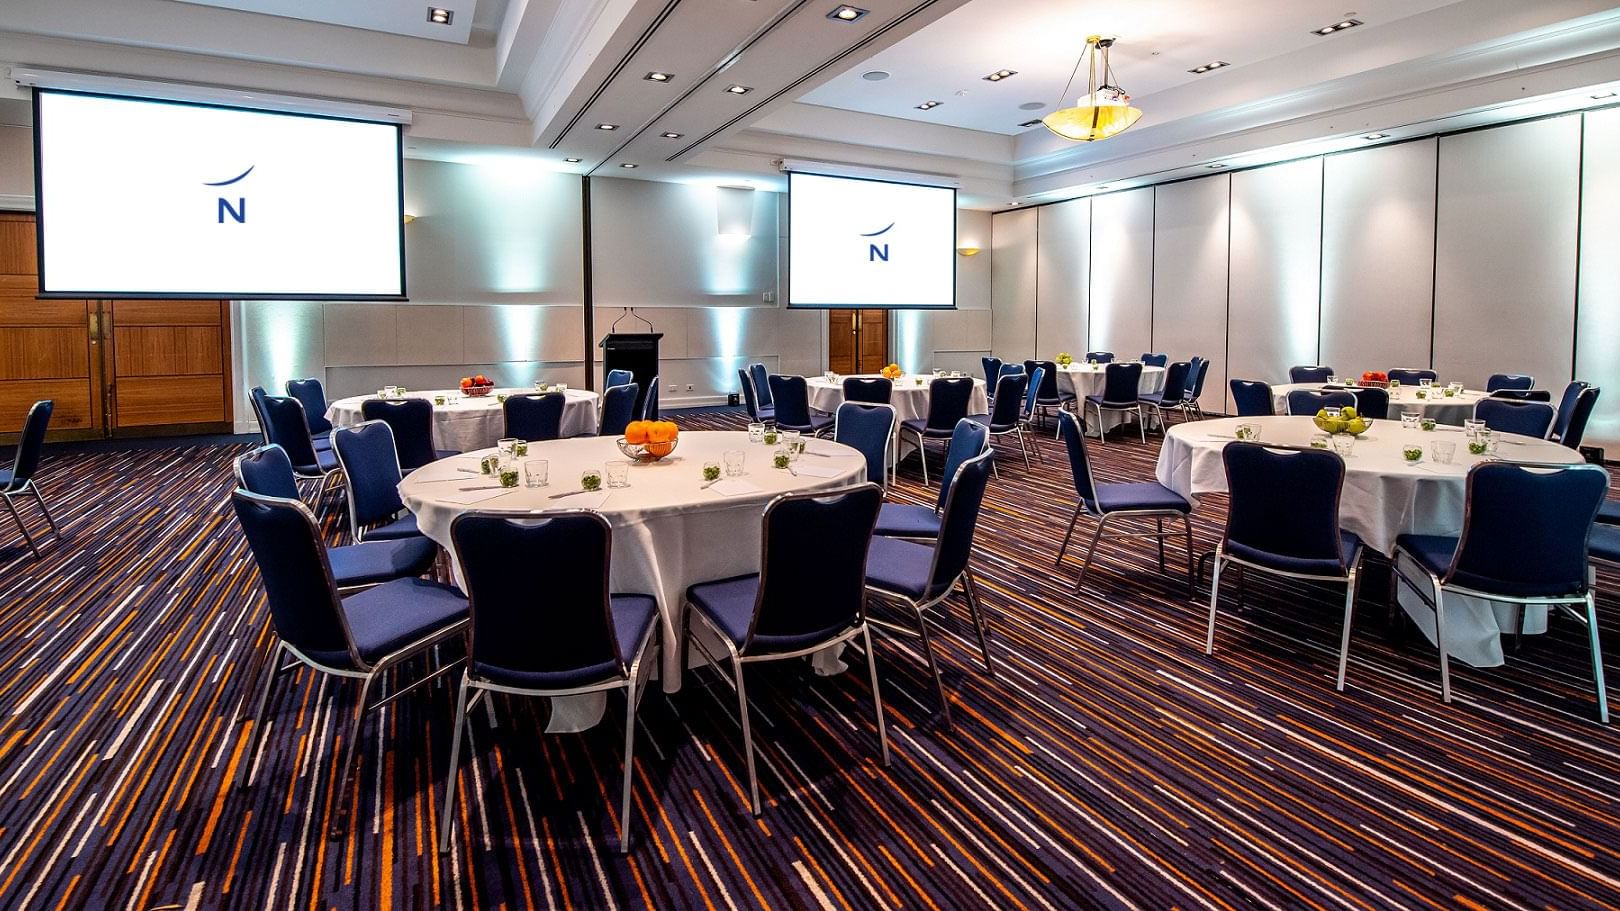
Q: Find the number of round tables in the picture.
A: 6